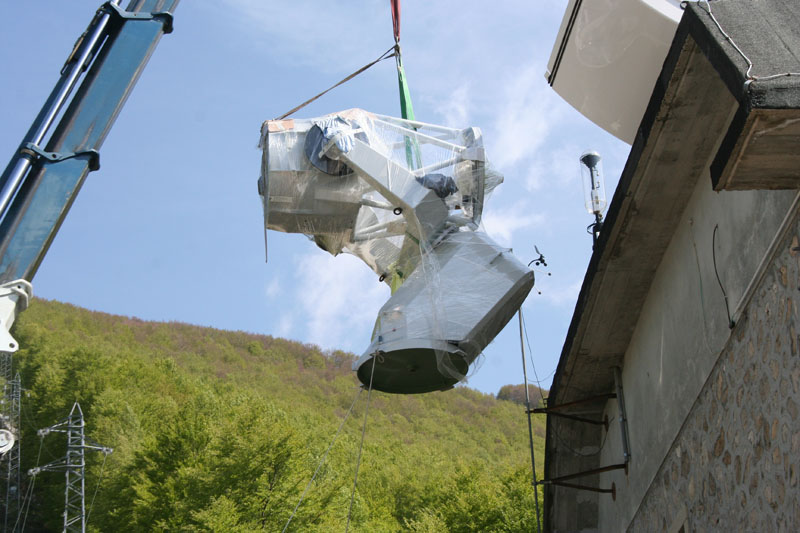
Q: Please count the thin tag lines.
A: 2